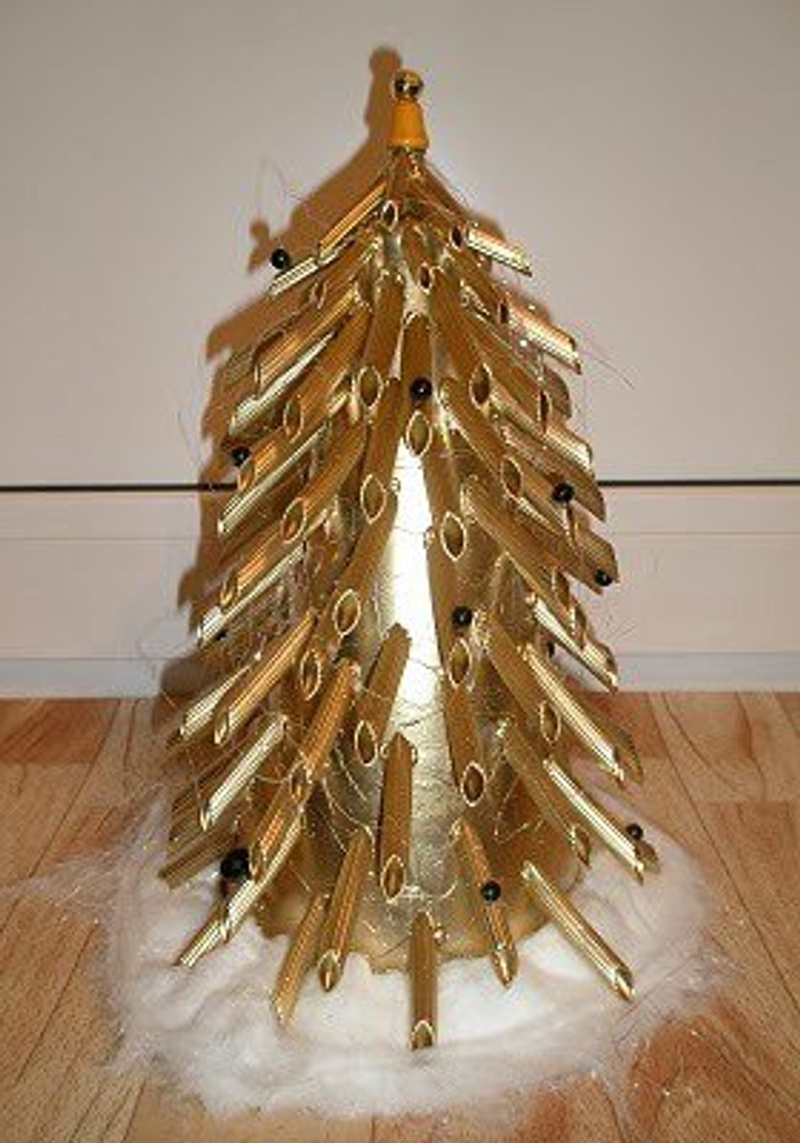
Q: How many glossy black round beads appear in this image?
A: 9